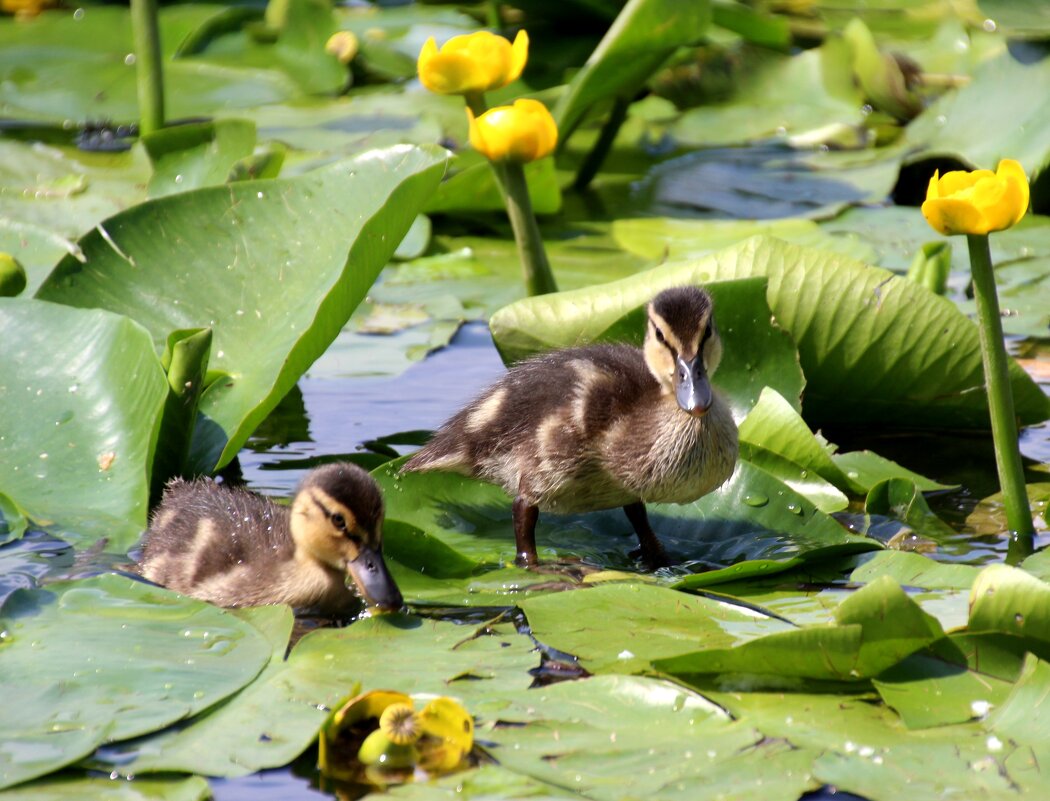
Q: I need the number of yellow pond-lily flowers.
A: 4